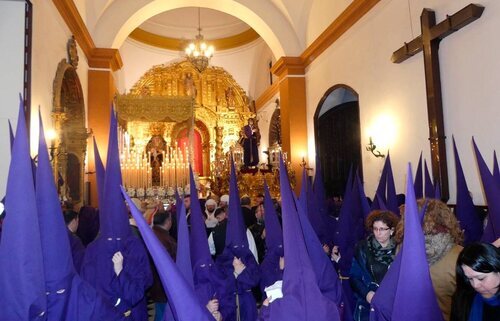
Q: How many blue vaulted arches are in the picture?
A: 0